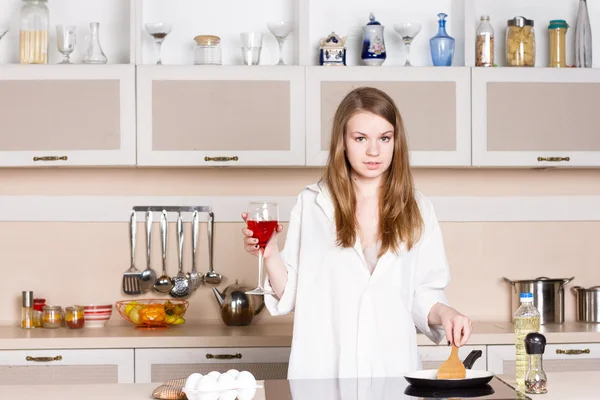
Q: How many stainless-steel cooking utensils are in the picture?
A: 6